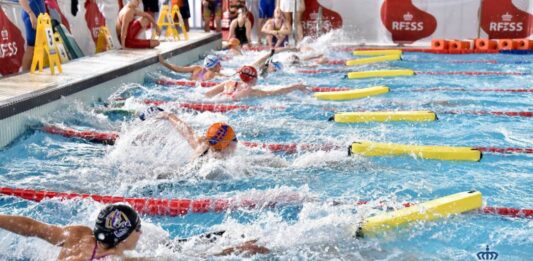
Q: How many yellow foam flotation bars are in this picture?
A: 7